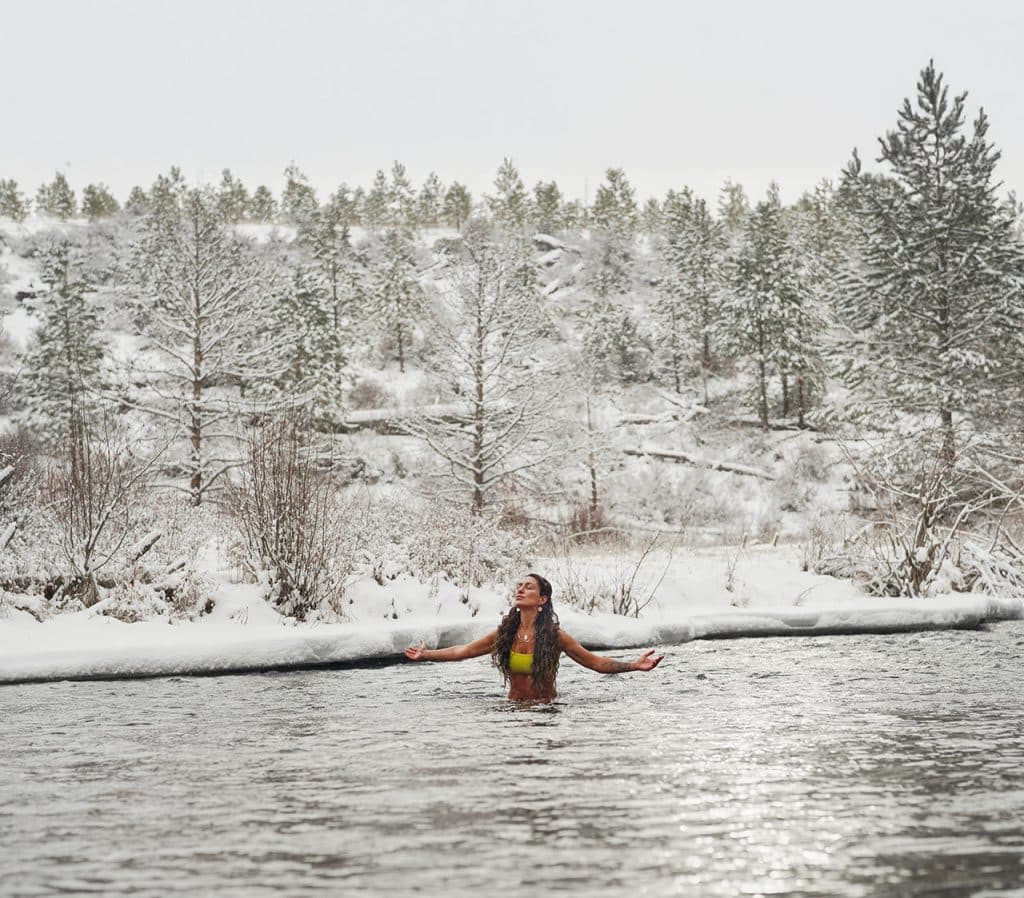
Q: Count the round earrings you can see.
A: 2